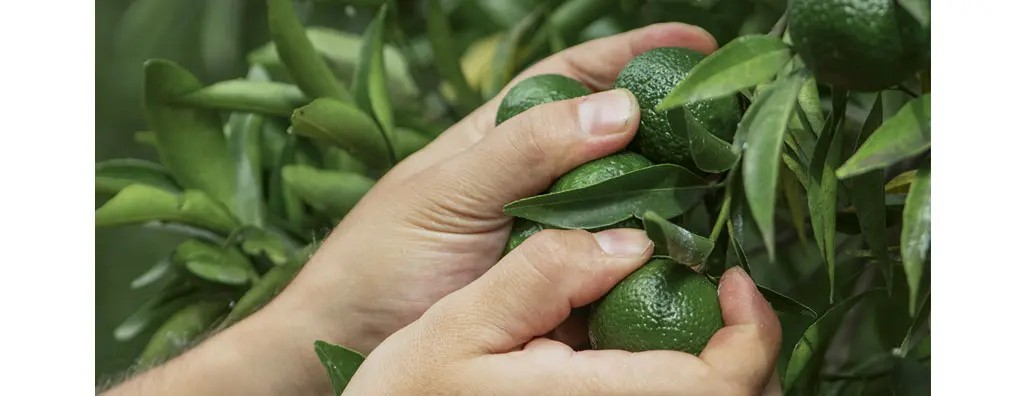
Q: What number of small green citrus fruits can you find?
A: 6